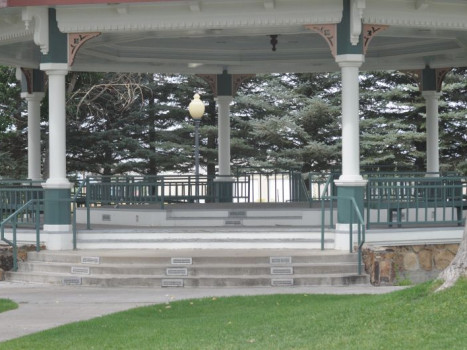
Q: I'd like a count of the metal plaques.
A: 9